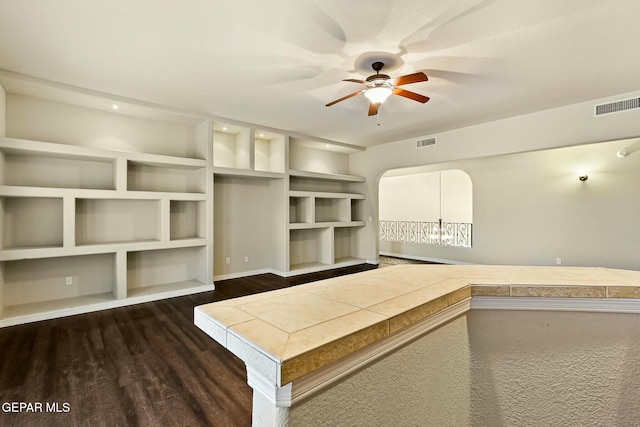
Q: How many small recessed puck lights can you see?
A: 4